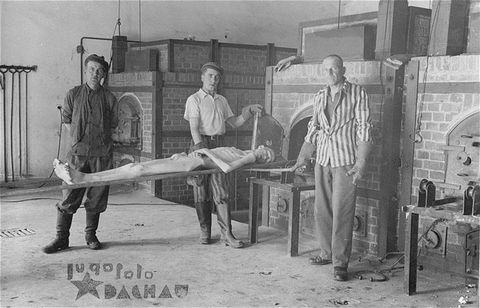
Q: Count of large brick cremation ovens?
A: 3